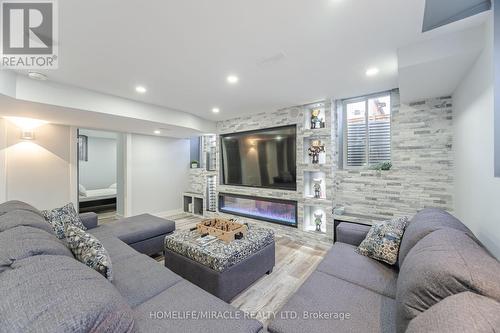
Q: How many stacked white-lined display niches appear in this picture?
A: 4